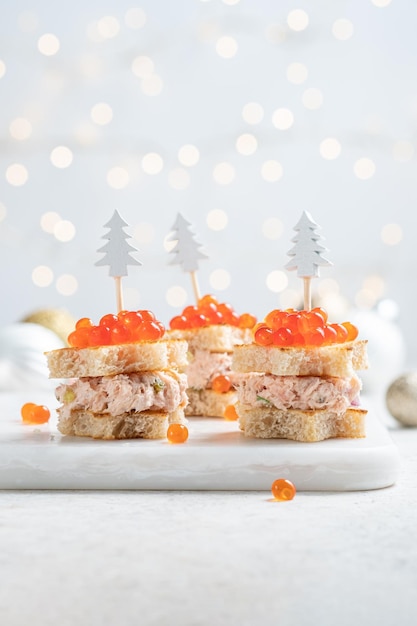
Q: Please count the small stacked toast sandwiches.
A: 3